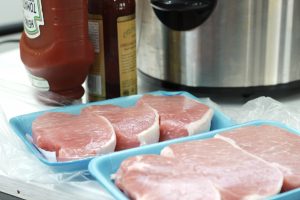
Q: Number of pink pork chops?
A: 6